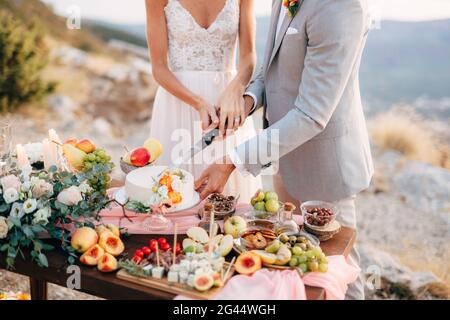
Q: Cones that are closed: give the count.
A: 0